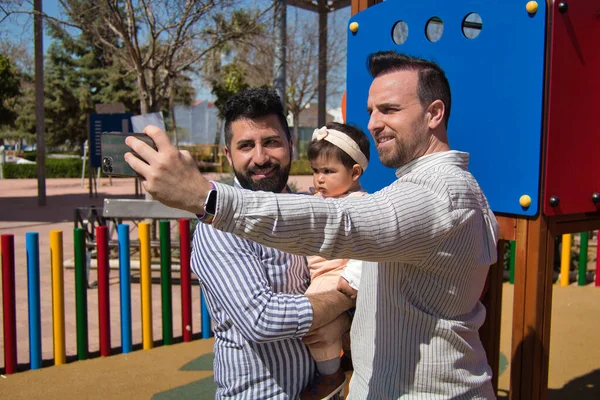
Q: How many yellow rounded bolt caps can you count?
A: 3